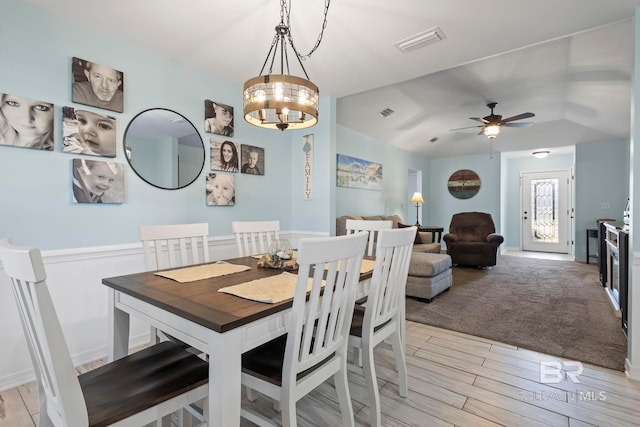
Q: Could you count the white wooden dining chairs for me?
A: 6